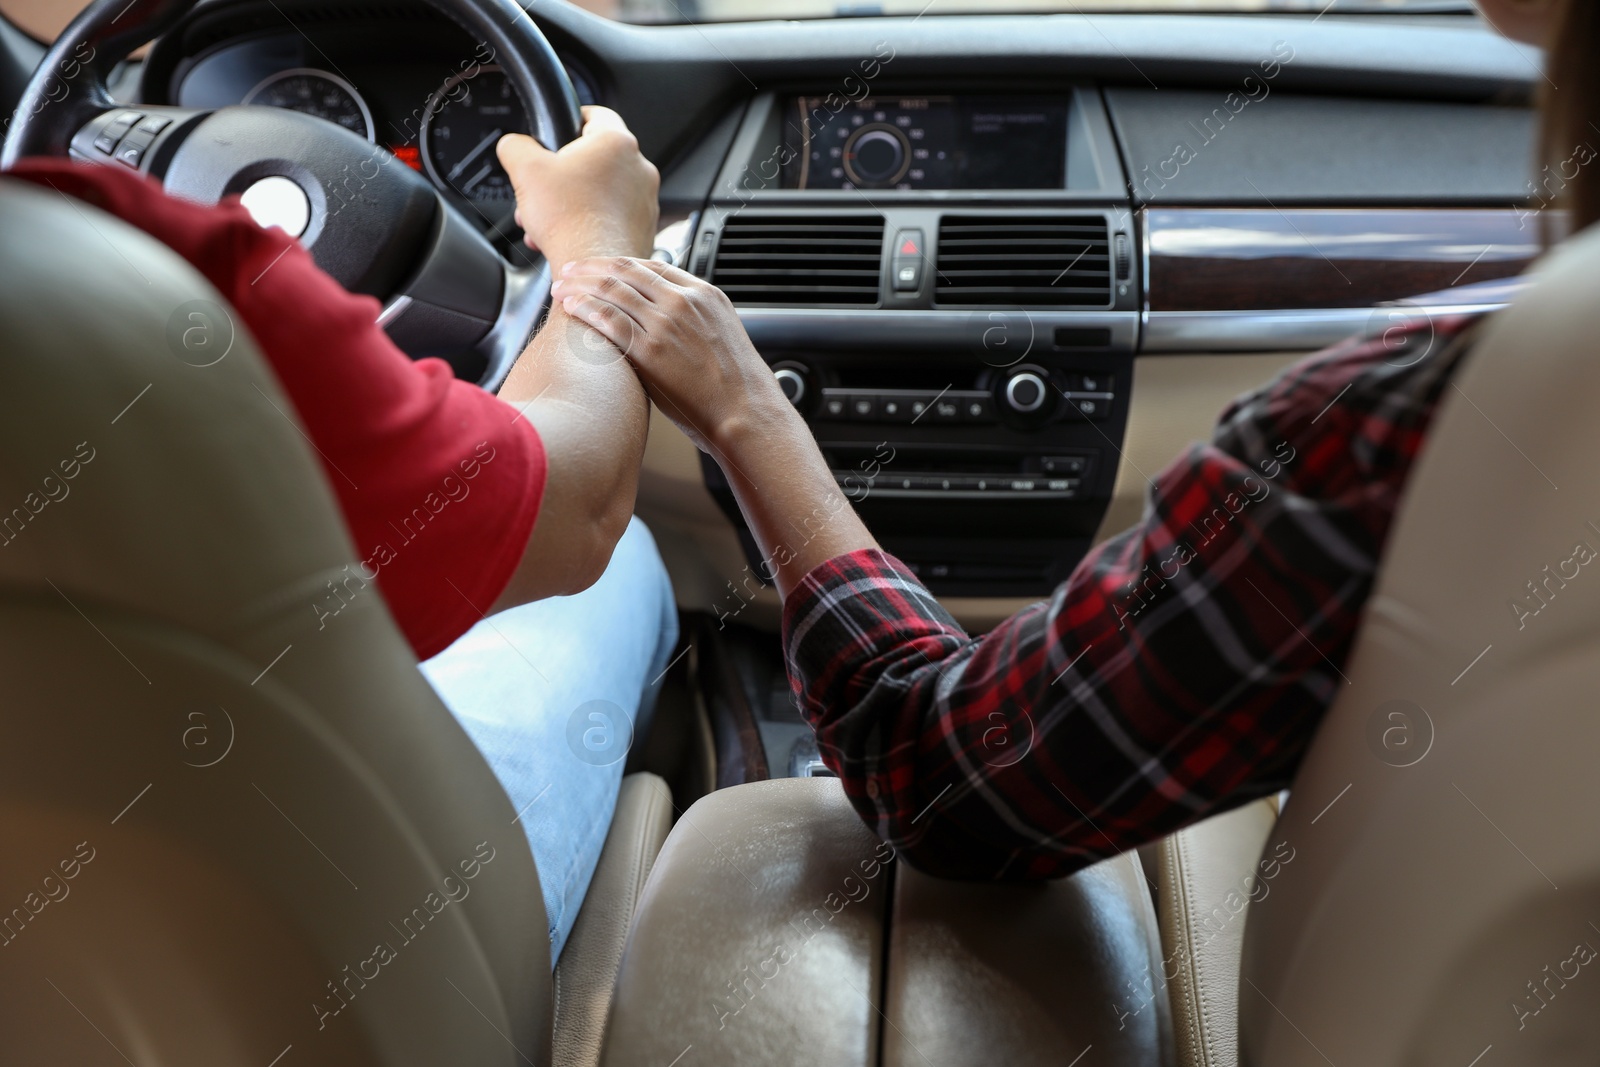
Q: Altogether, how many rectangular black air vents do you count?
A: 2